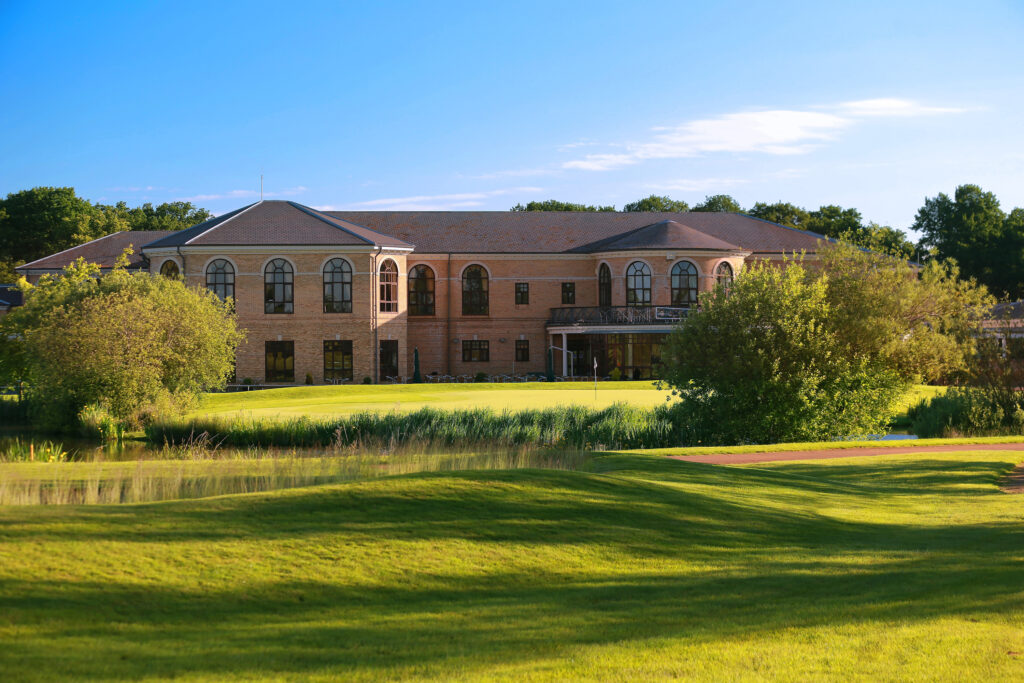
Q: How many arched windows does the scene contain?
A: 11